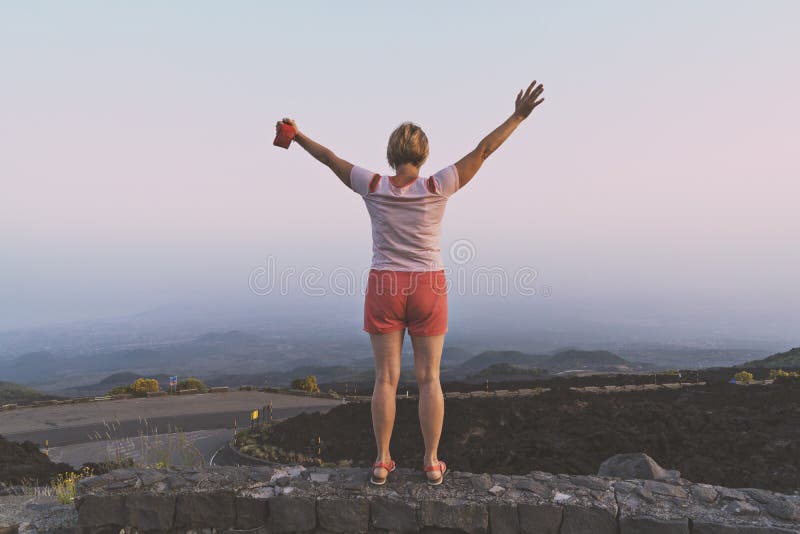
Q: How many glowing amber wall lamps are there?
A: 0